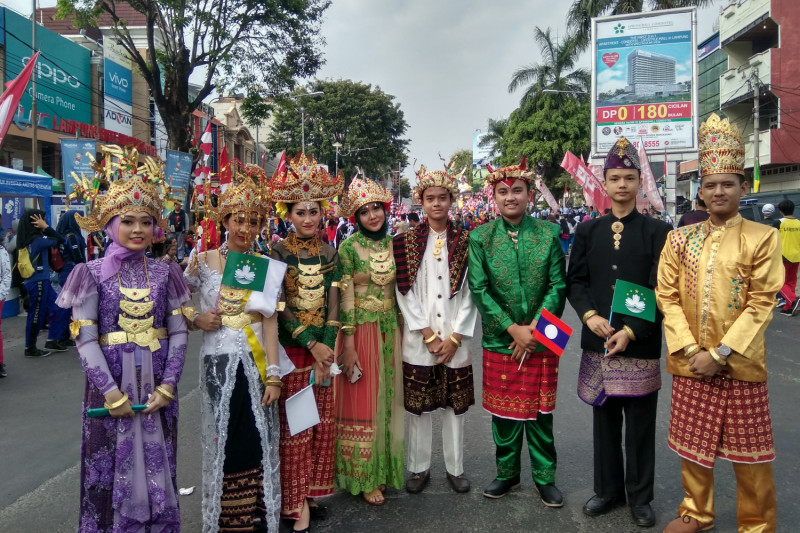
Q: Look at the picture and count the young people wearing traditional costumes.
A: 8